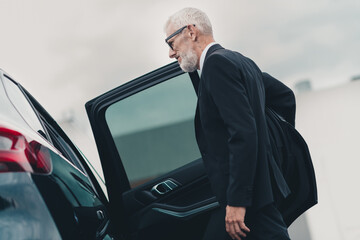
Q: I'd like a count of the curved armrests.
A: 1